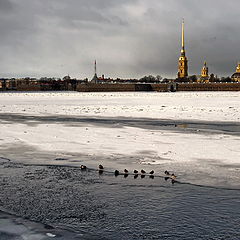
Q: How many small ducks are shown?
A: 9